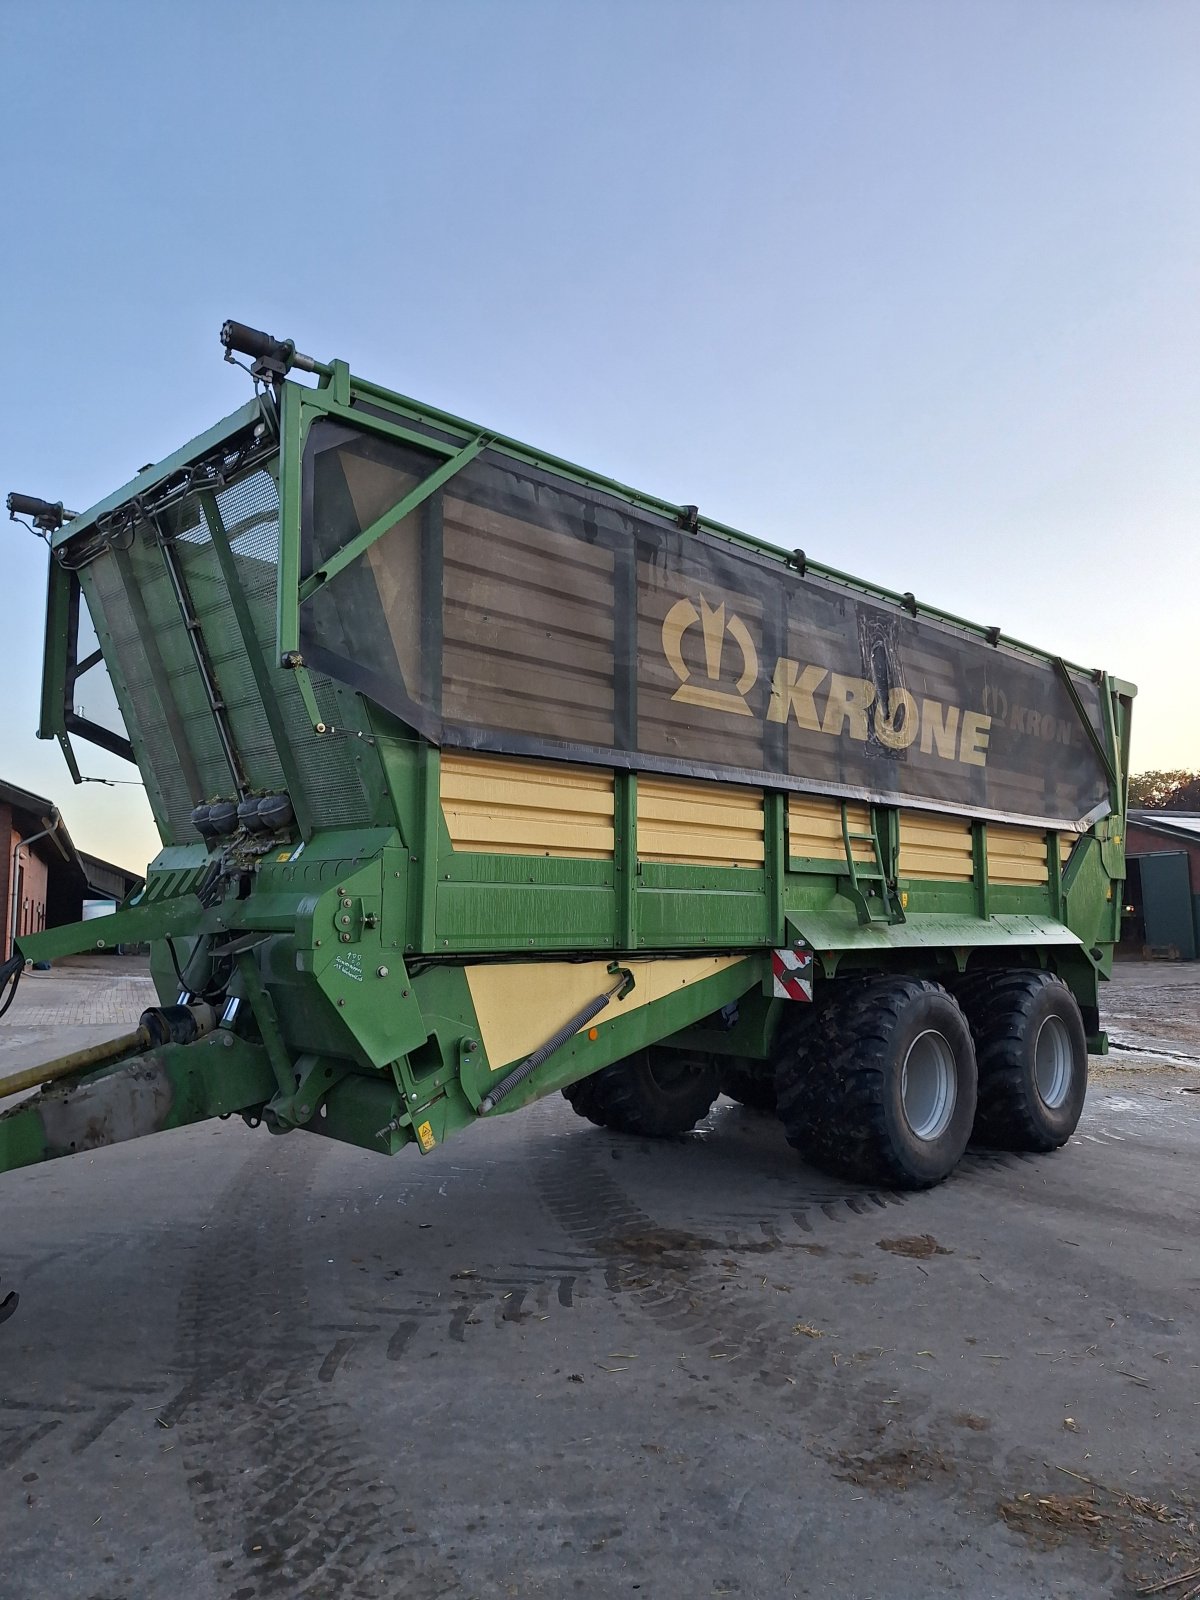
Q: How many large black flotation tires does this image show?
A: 4